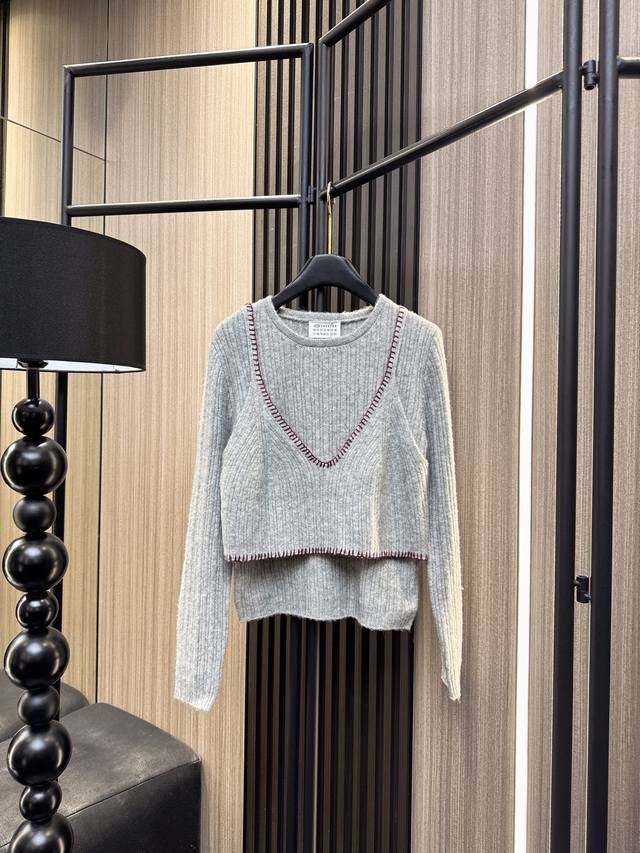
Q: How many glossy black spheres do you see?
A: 10